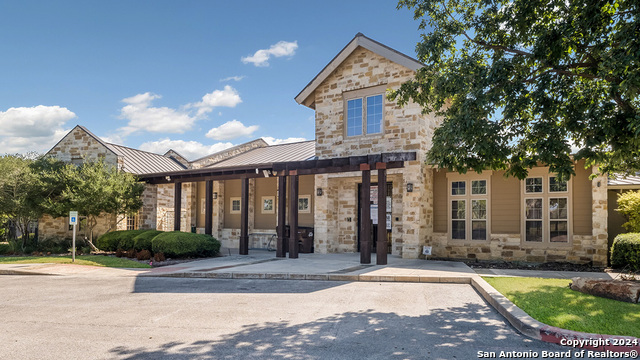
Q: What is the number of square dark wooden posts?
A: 7